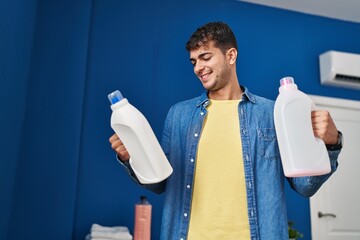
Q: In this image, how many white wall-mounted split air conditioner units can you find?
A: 1